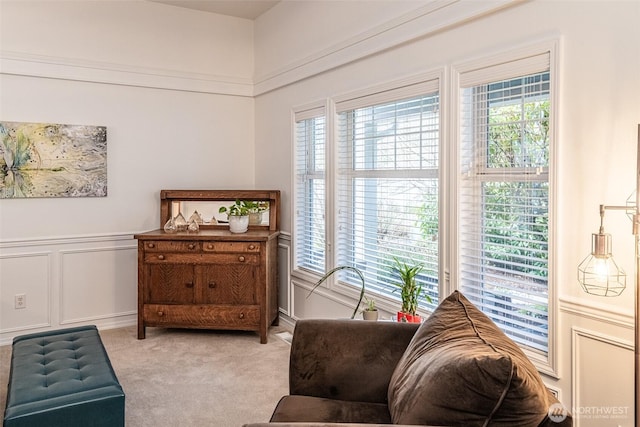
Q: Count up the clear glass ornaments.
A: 3